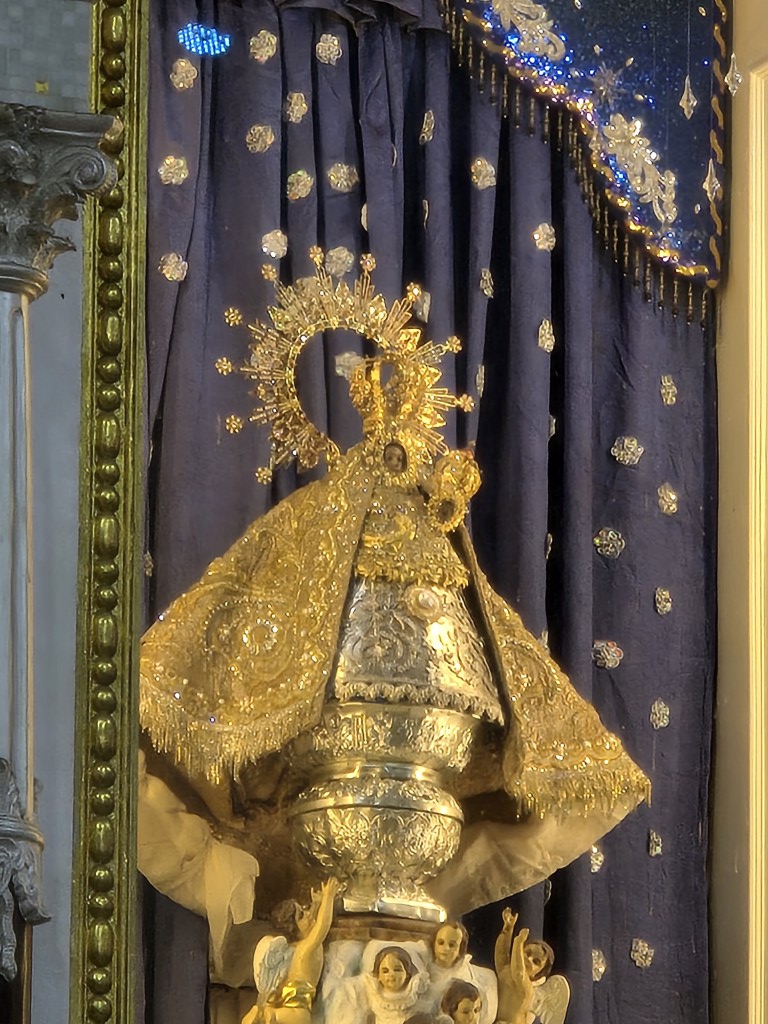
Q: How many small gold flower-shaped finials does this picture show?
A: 10